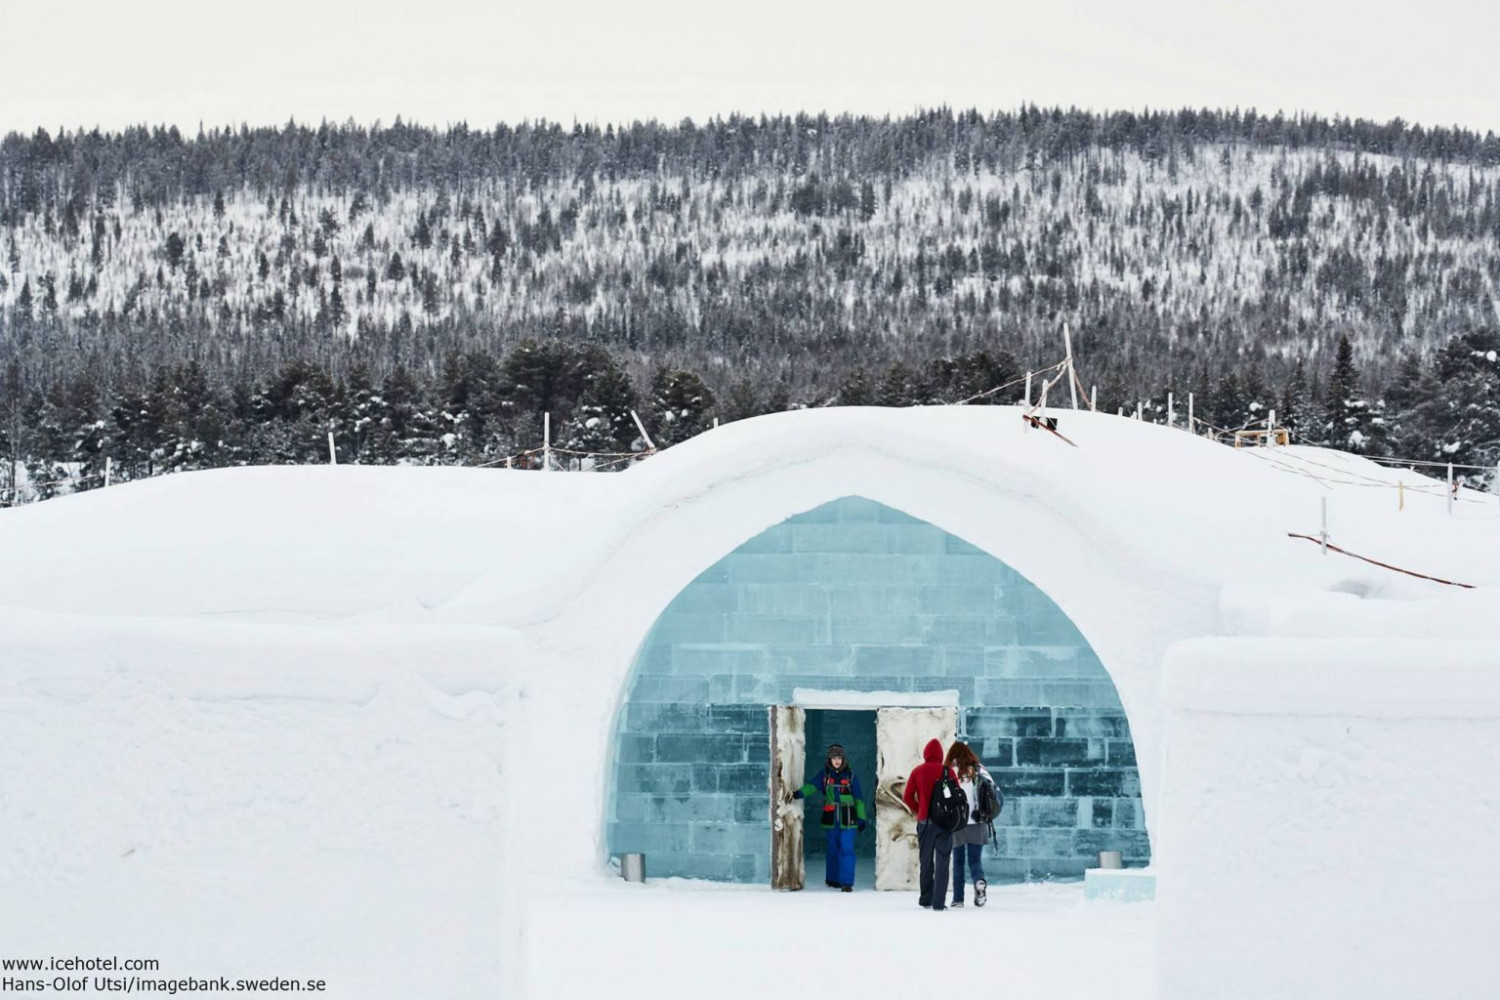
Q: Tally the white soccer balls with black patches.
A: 0